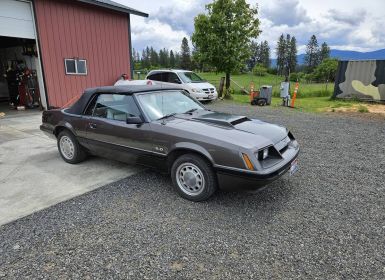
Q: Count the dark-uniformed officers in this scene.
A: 0